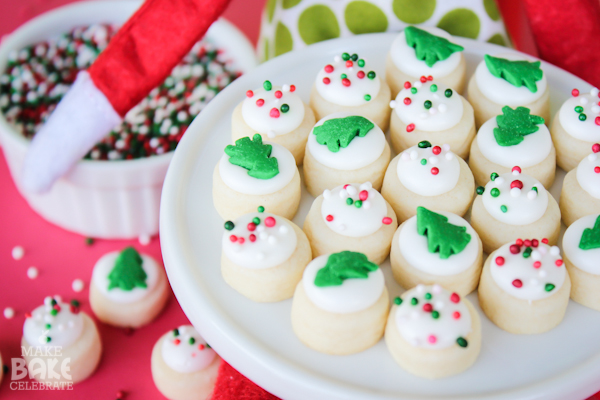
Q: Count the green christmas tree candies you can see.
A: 9